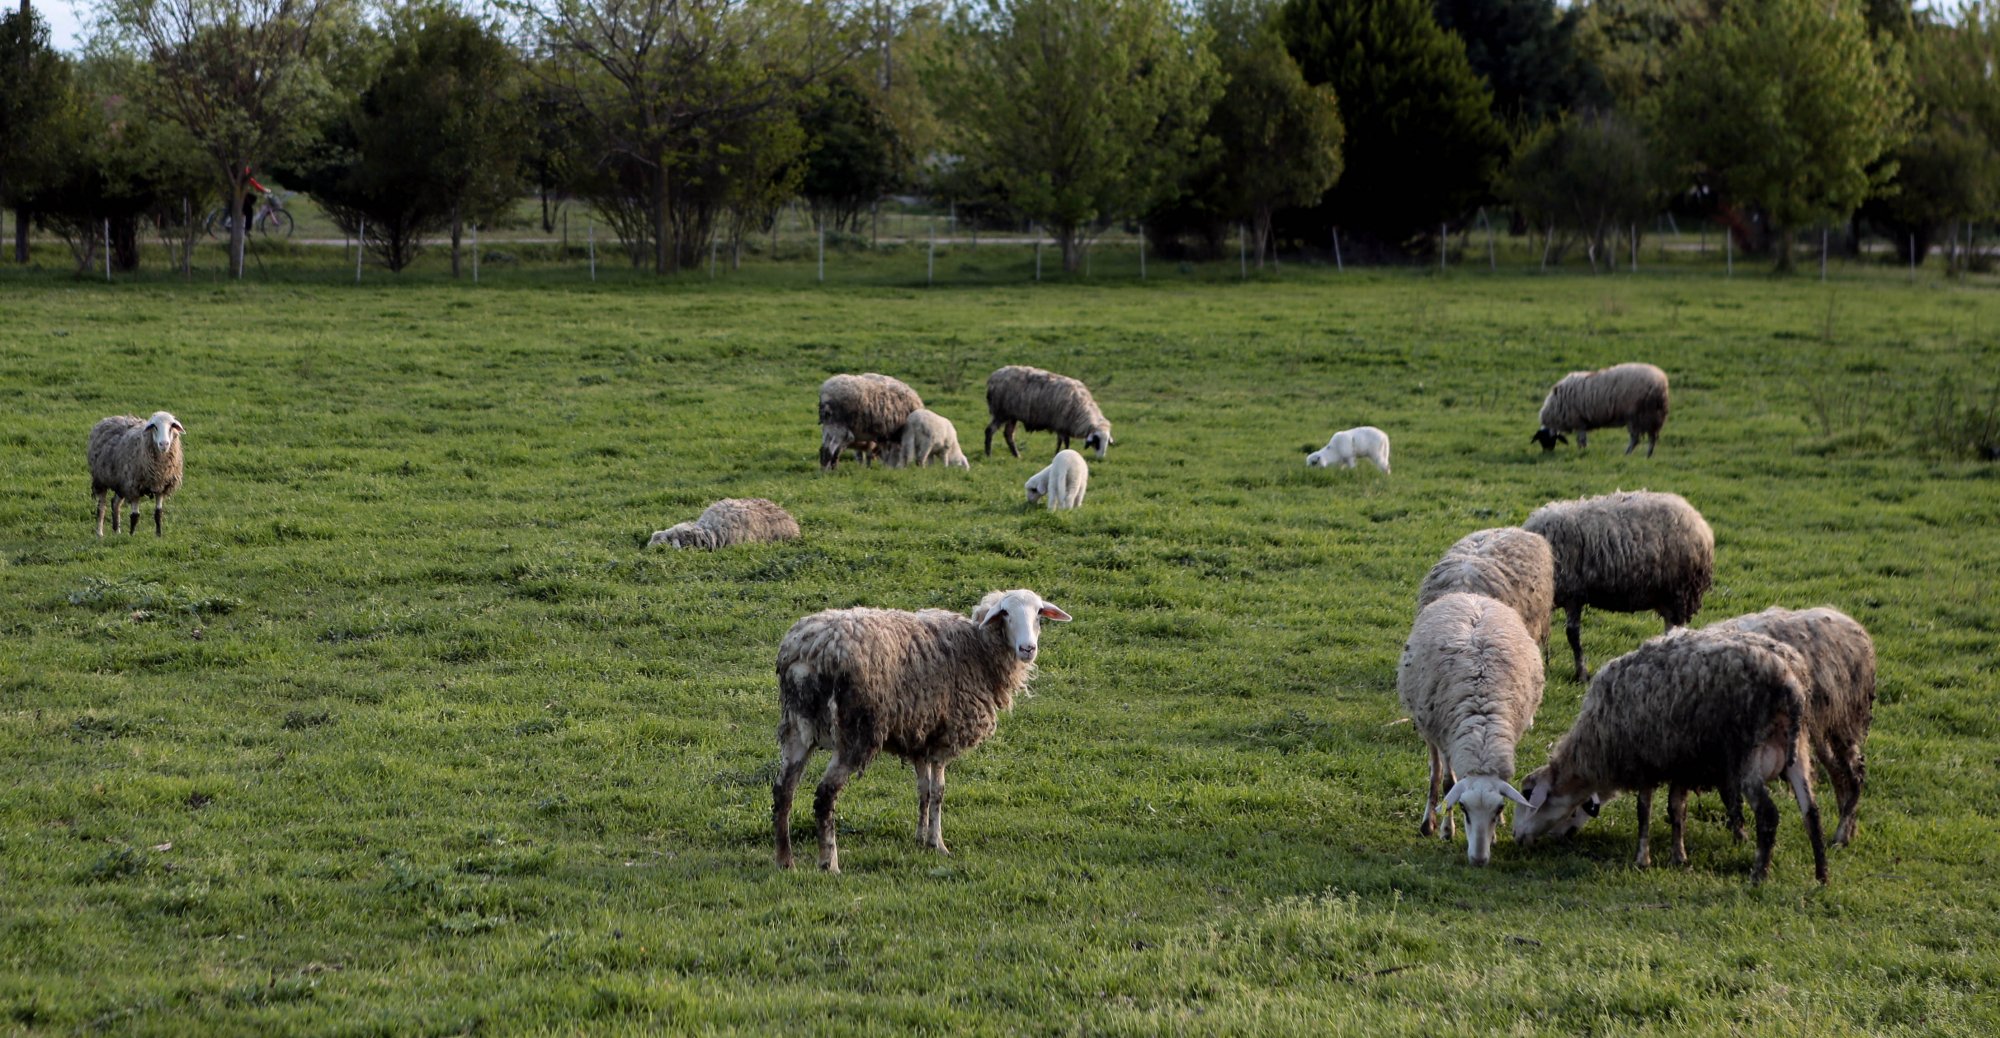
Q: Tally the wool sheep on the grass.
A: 14